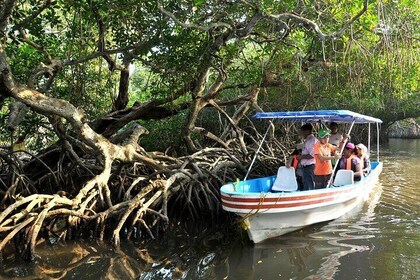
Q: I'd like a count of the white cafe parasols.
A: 0